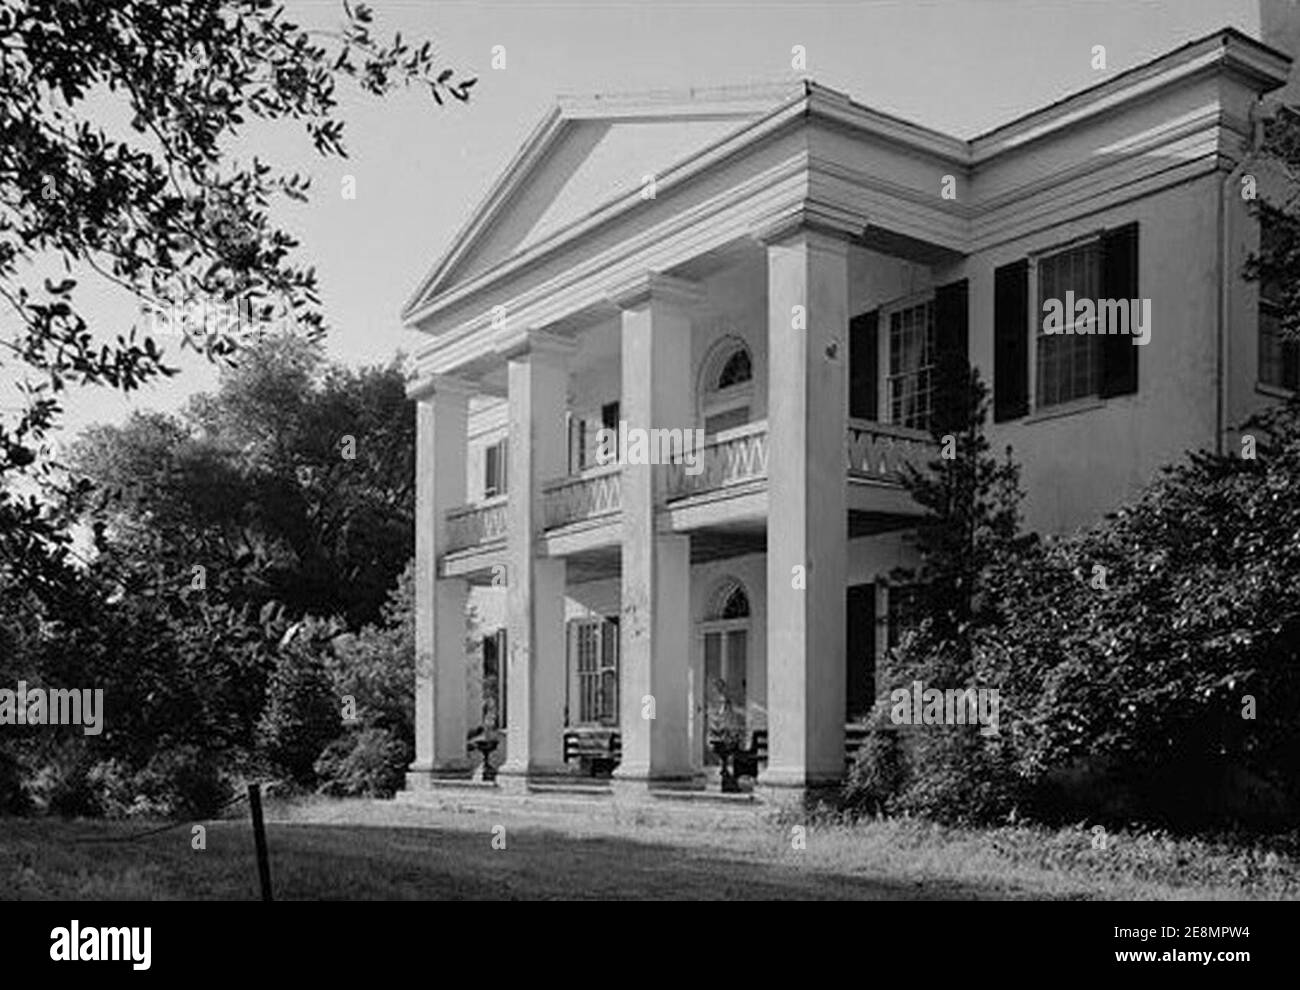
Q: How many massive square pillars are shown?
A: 4